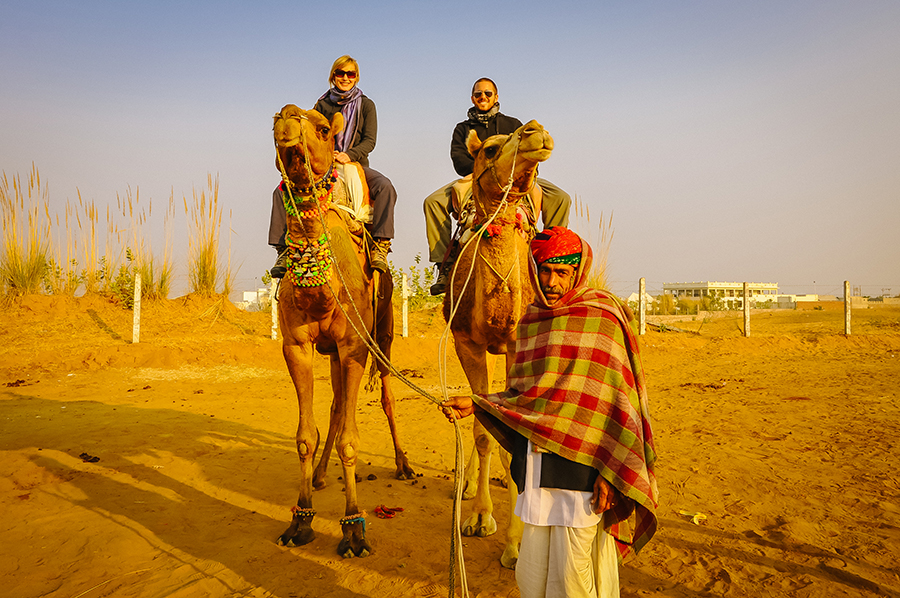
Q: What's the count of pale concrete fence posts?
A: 6